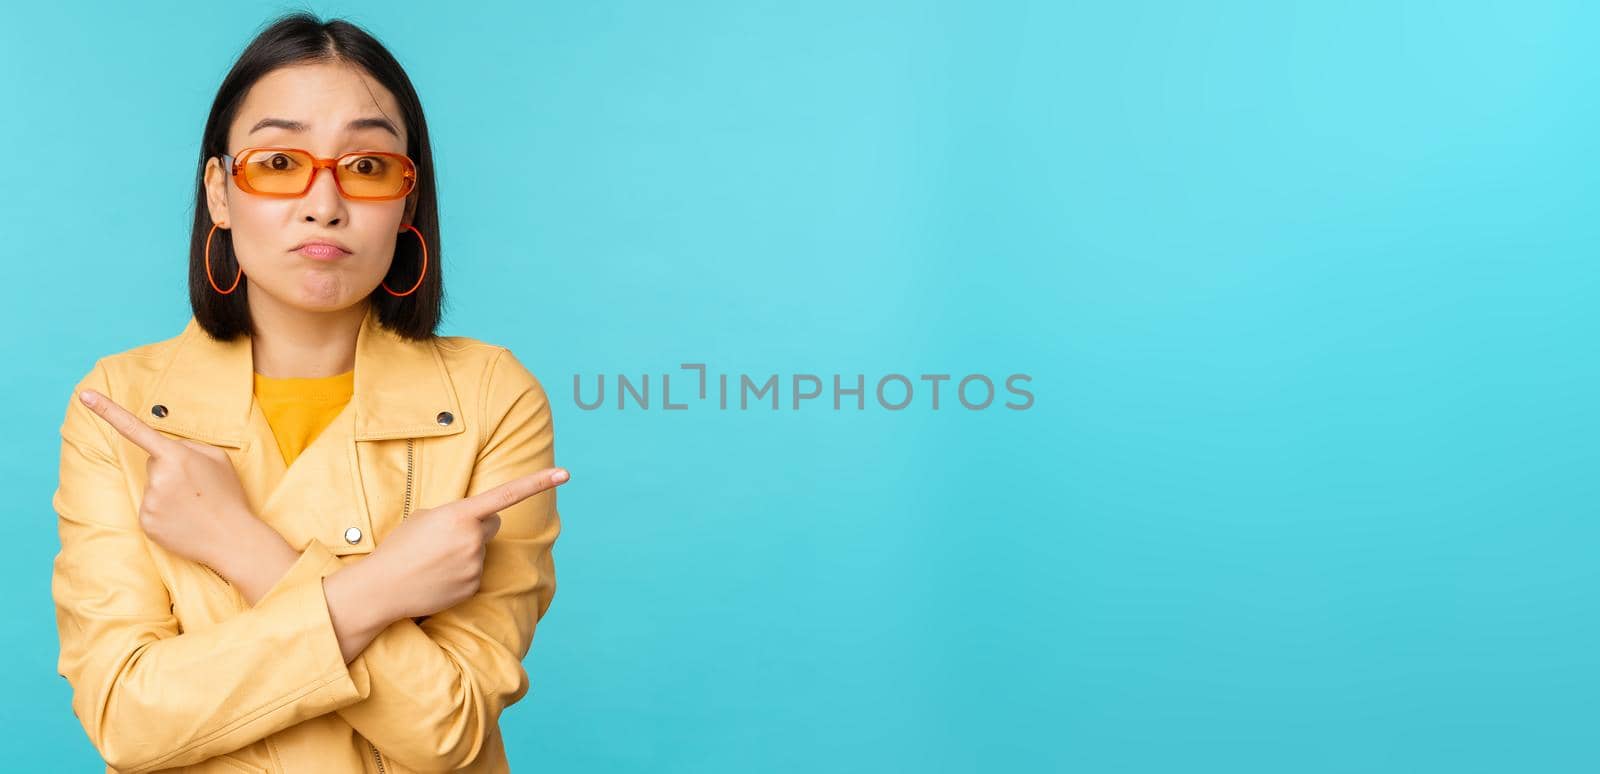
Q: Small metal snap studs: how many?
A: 3